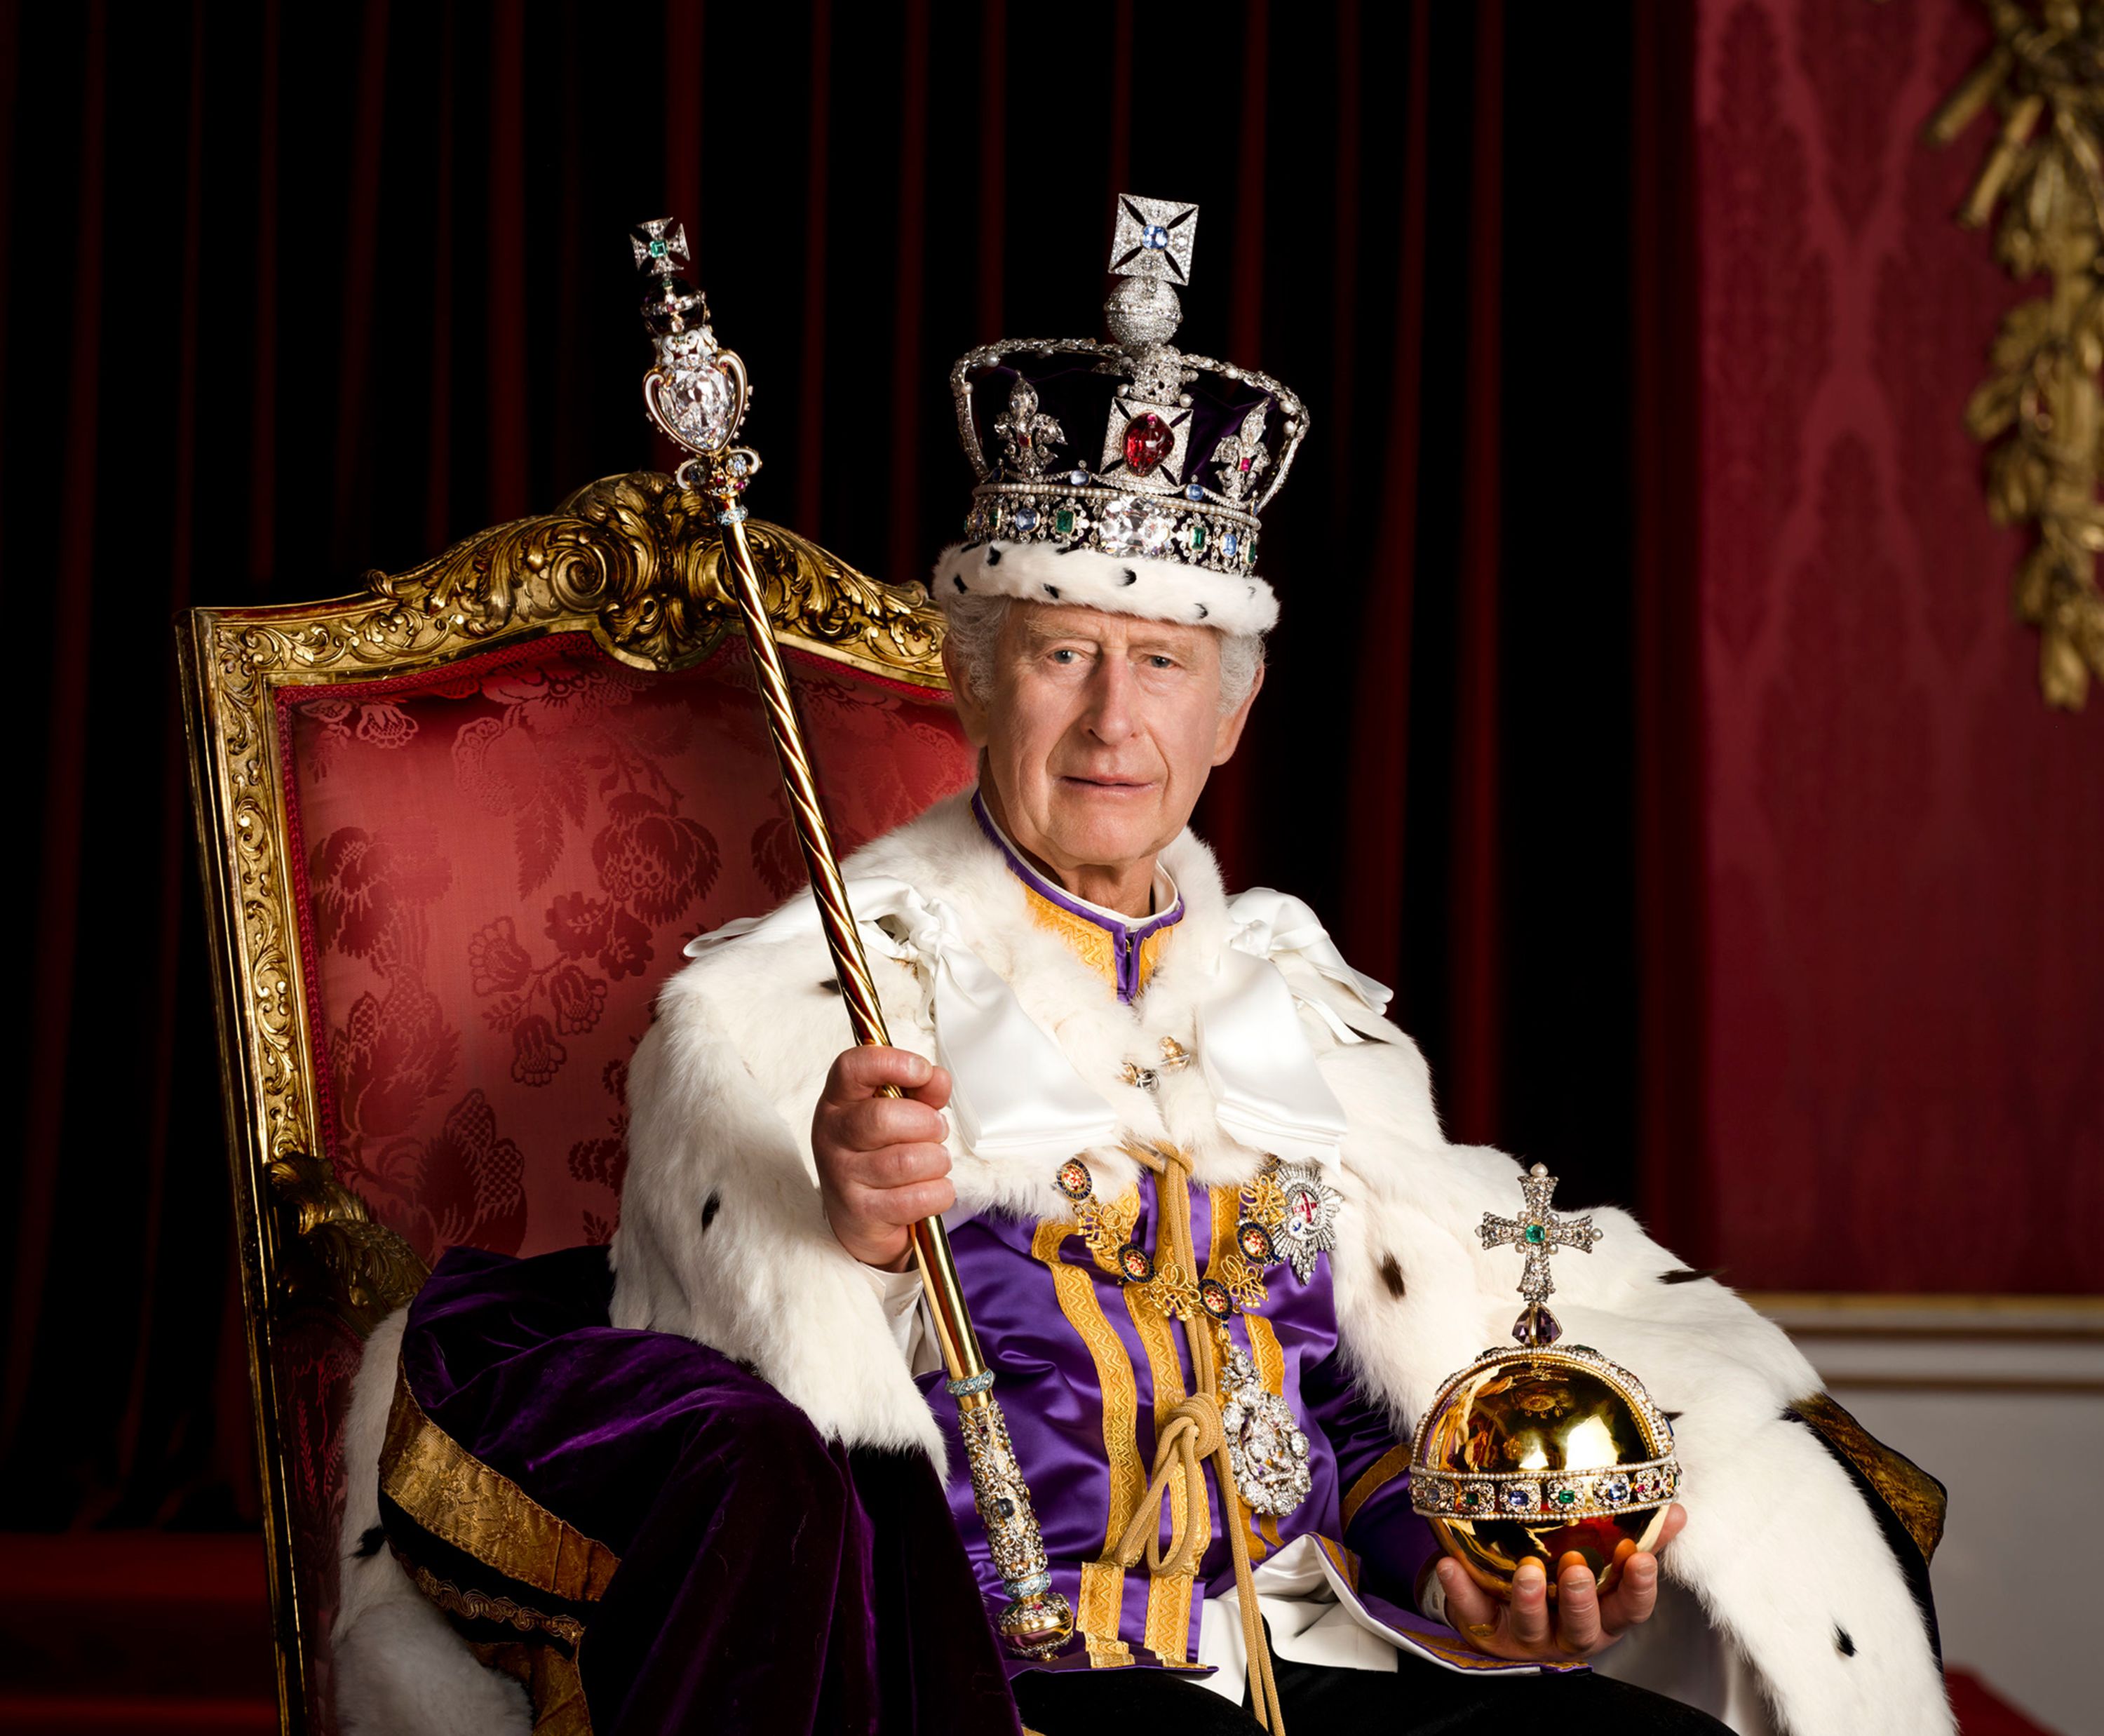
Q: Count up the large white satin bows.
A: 2